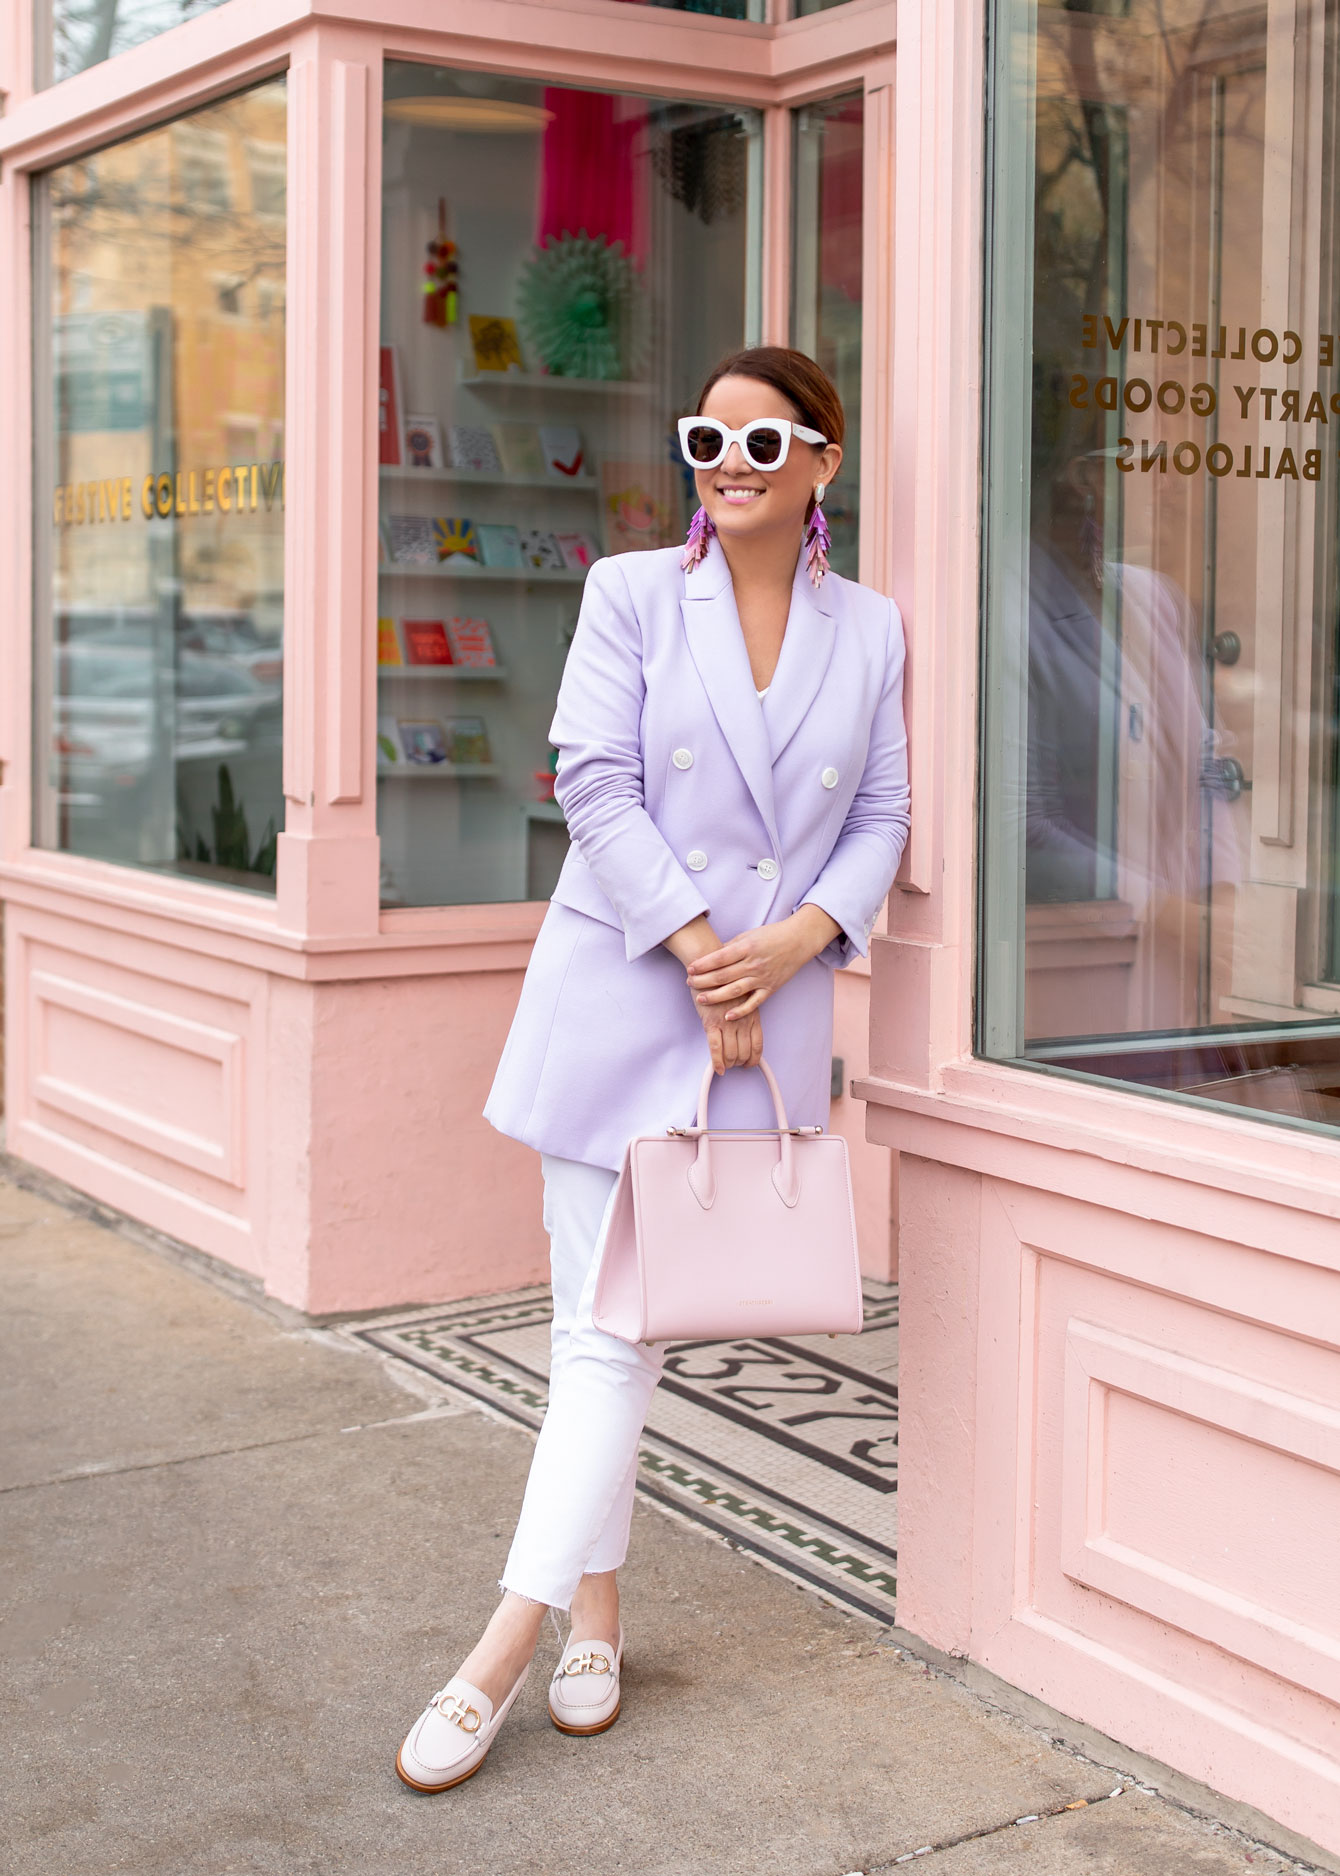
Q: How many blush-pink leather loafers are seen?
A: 2